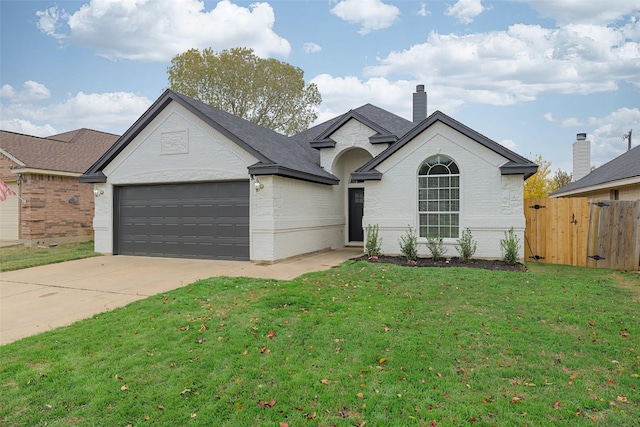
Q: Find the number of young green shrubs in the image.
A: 5